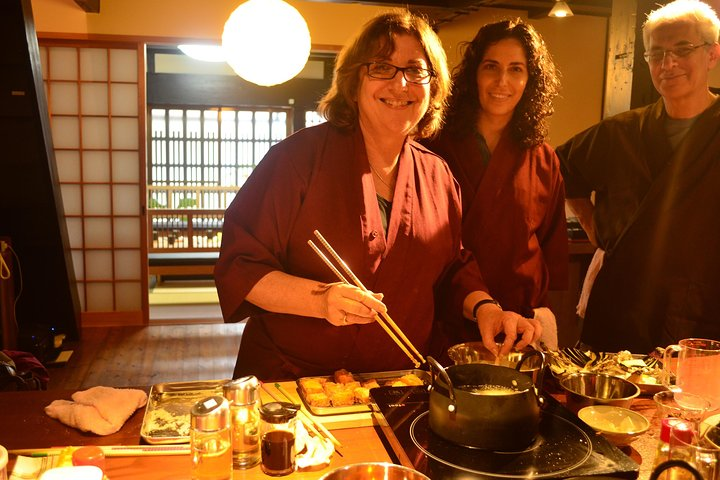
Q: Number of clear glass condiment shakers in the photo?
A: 3